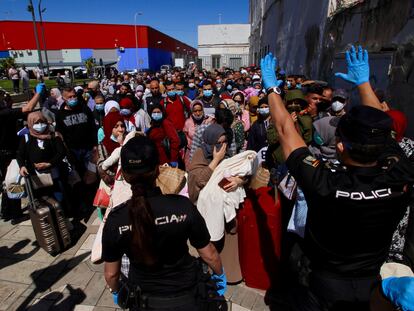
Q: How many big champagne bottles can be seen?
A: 0